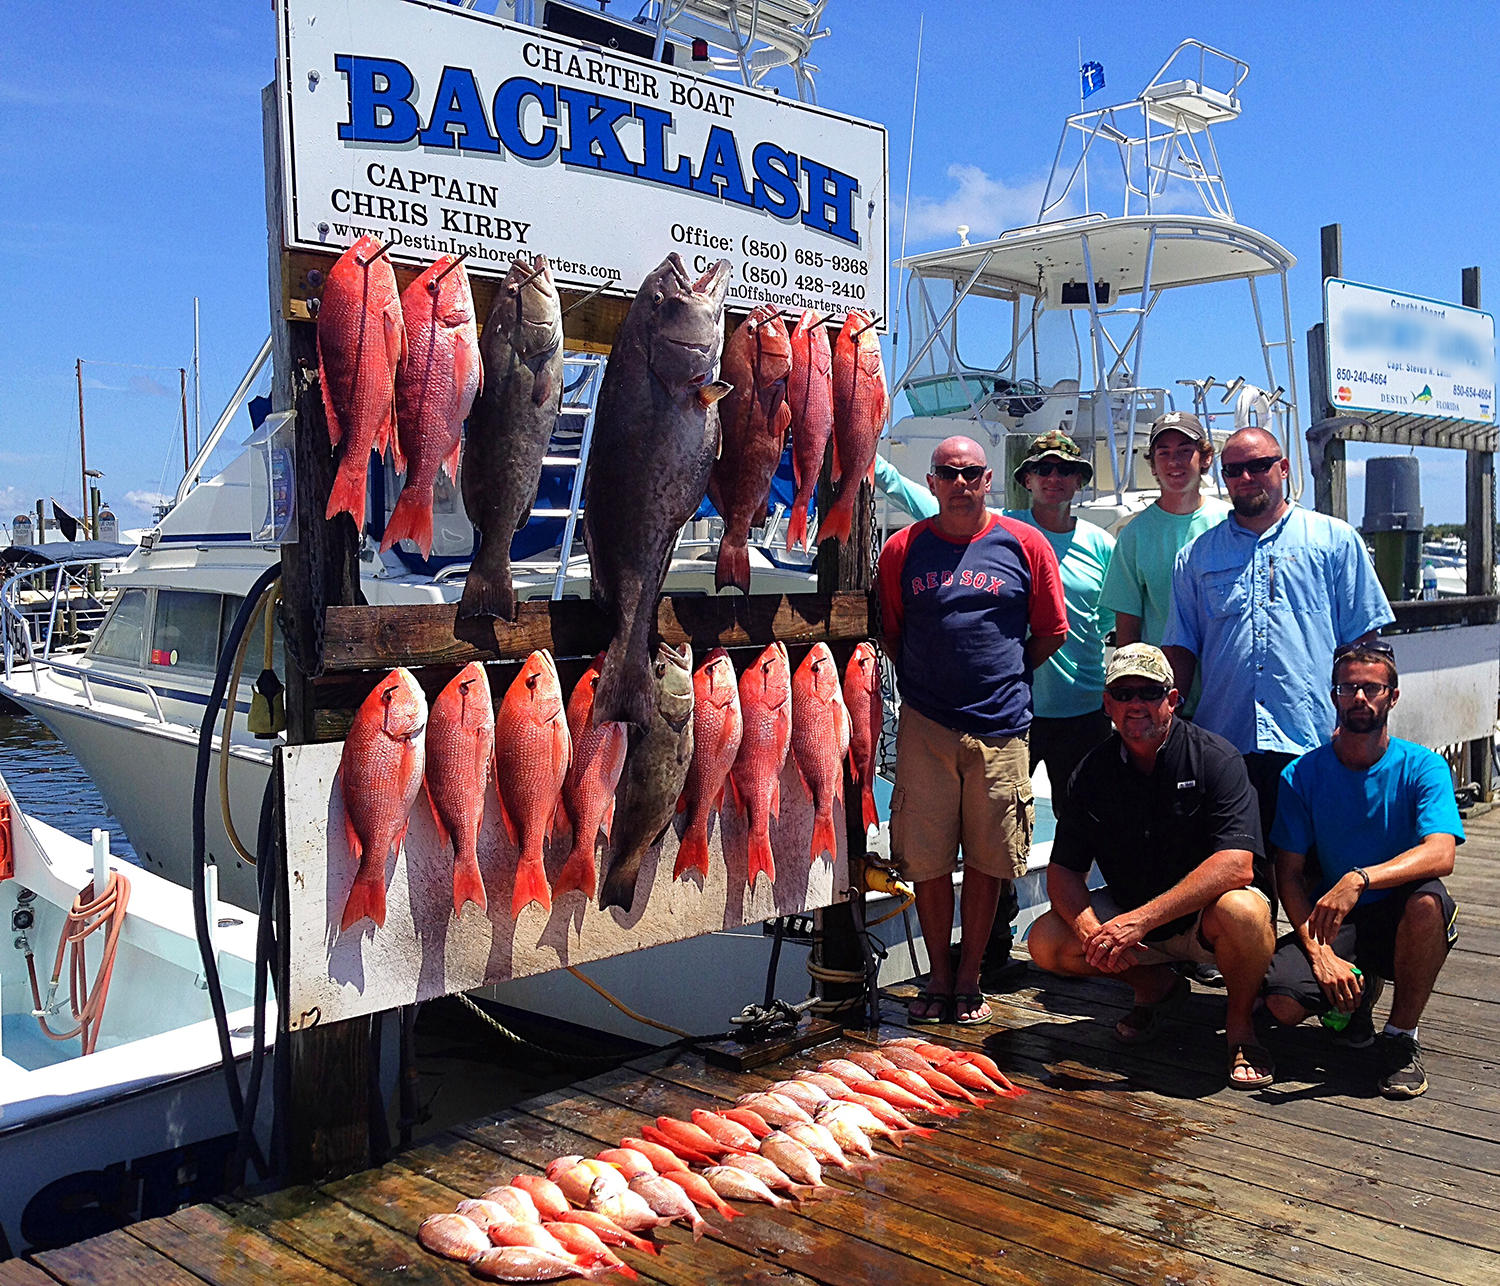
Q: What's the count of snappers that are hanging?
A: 12